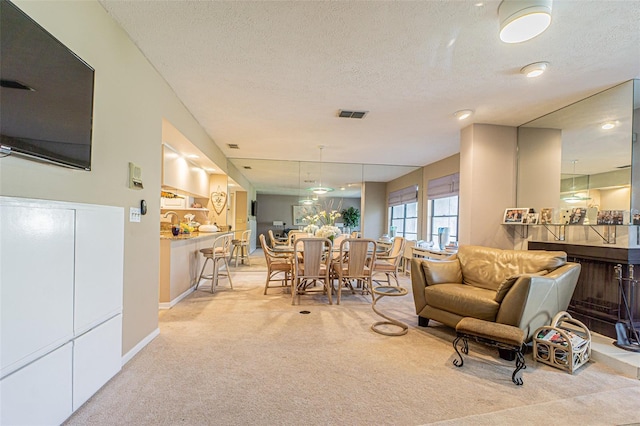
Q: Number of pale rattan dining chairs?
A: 6